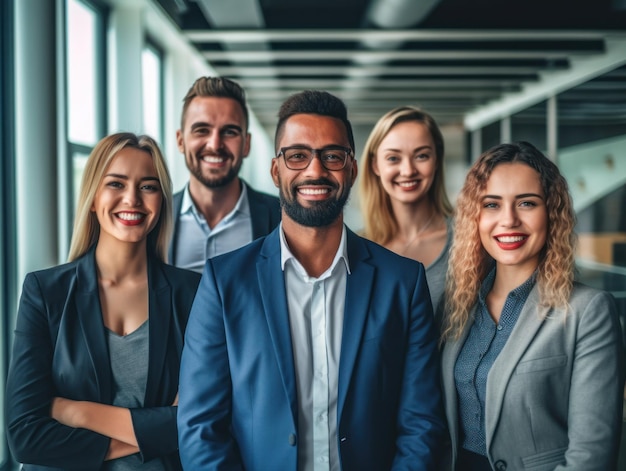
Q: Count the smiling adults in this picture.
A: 5